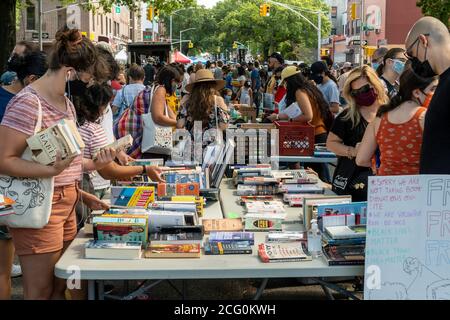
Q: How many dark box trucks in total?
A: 1